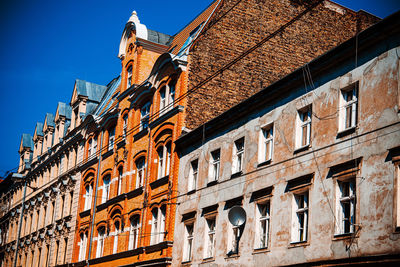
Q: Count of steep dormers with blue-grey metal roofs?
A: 5